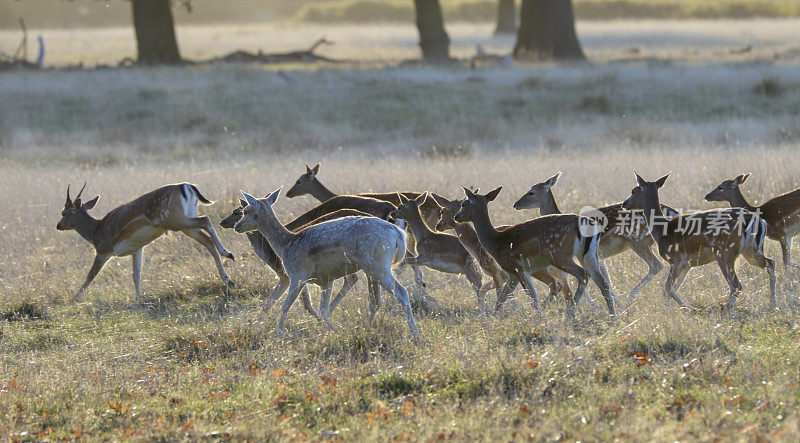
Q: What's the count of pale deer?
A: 1